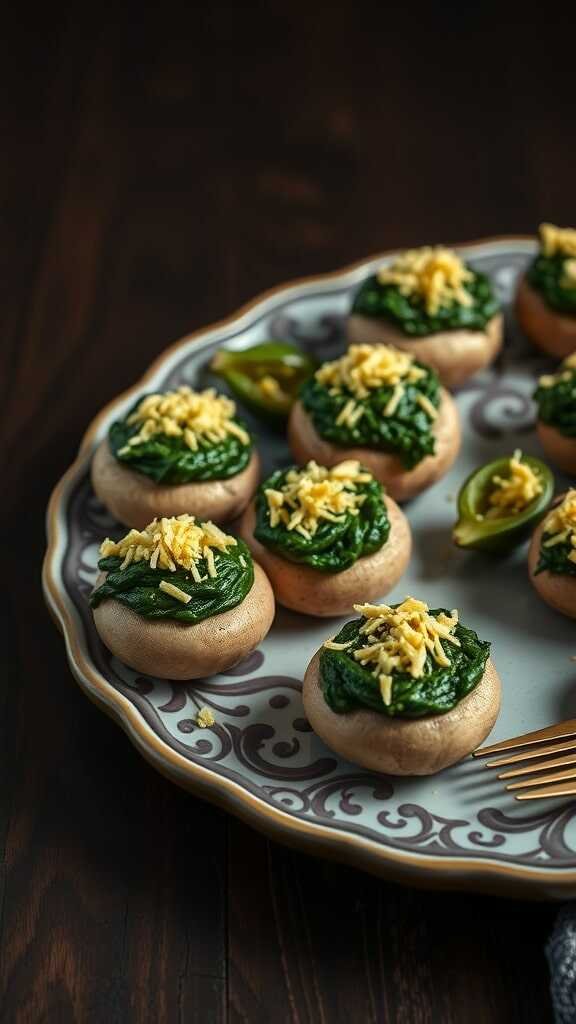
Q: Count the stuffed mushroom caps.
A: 9